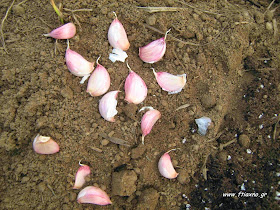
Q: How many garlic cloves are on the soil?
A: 13